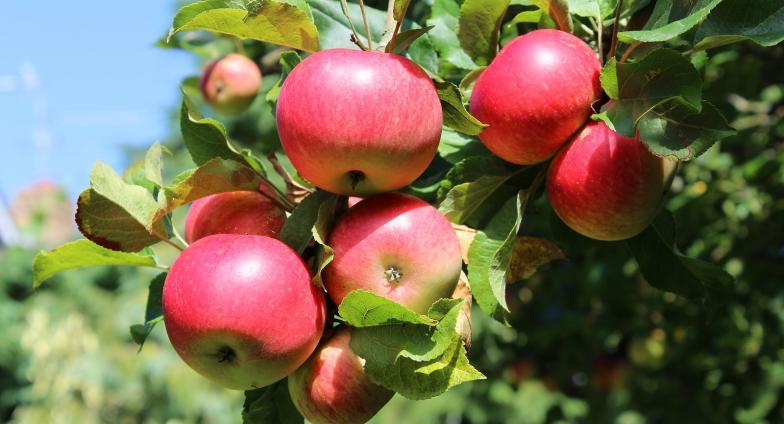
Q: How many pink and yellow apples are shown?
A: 8